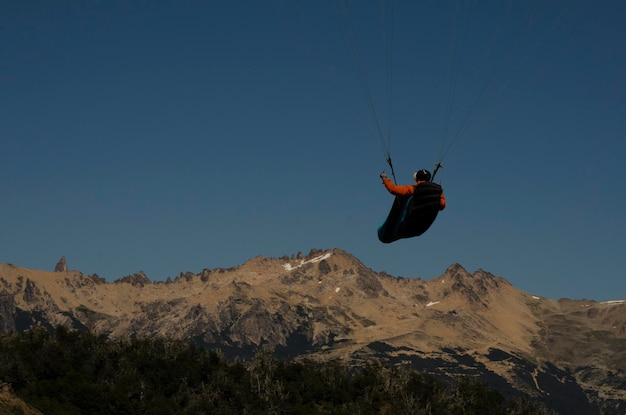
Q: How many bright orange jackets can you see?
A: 1